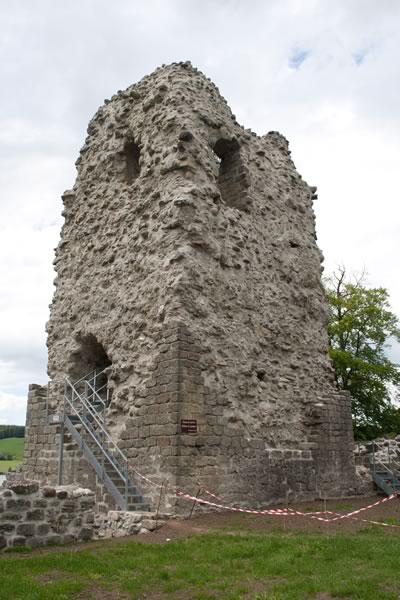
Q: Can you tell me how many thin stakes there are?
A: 4